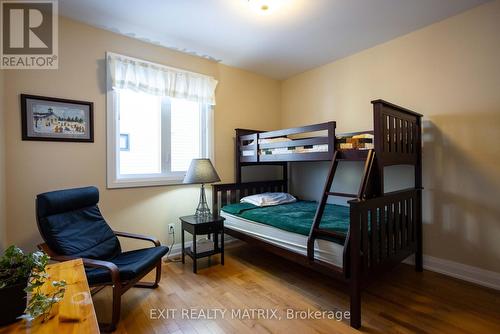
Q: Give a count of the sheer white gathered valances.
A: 1